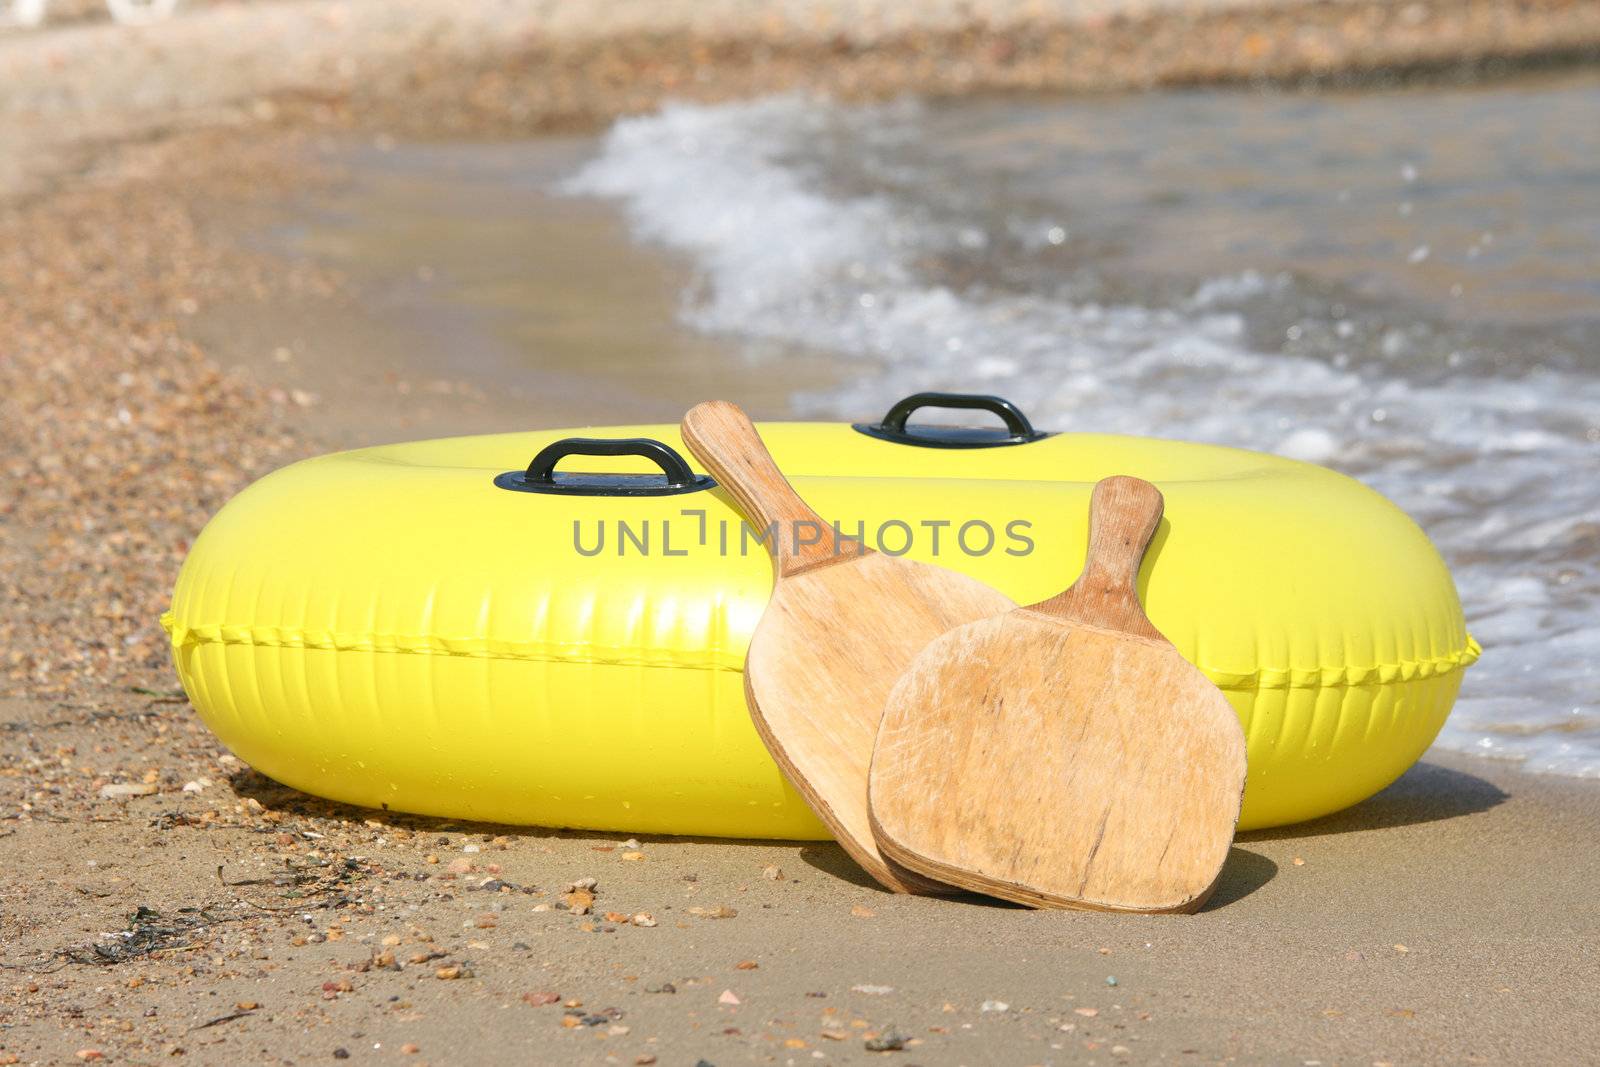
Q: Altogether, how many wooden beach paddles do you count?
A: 2